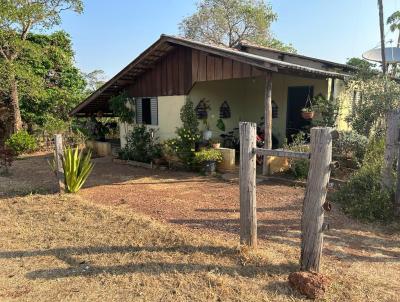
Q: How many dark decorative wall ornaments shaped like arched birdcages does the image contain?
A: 3